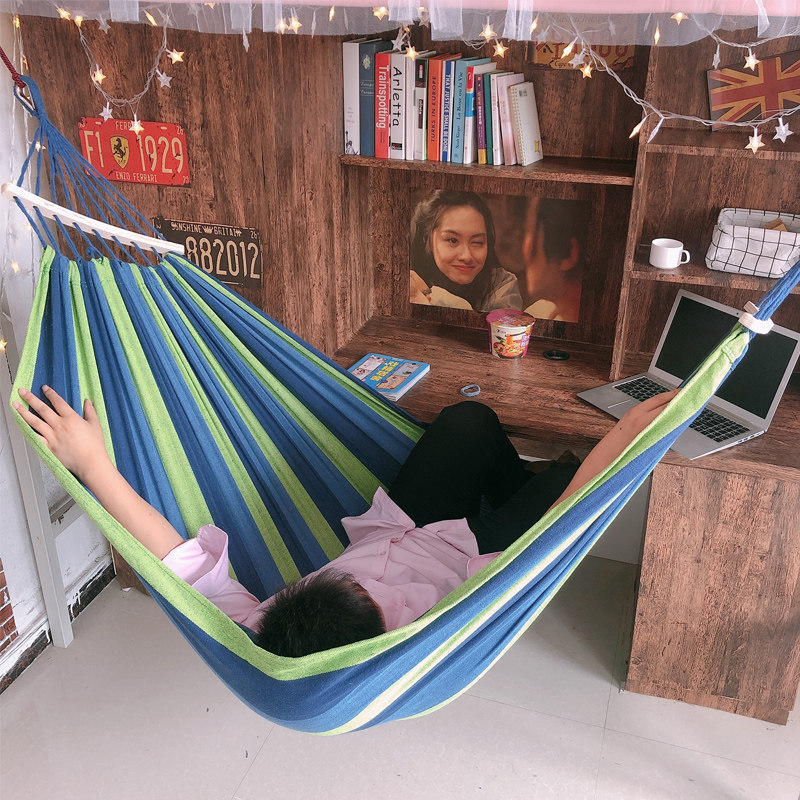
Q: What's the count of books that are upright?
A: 15